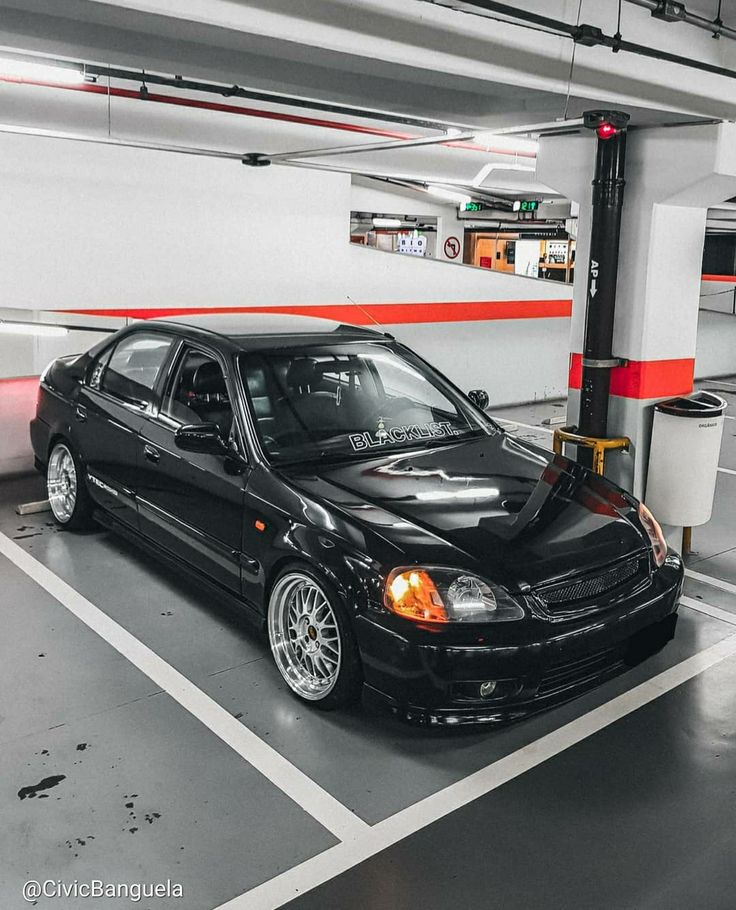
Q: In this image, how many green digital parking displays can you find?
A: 2